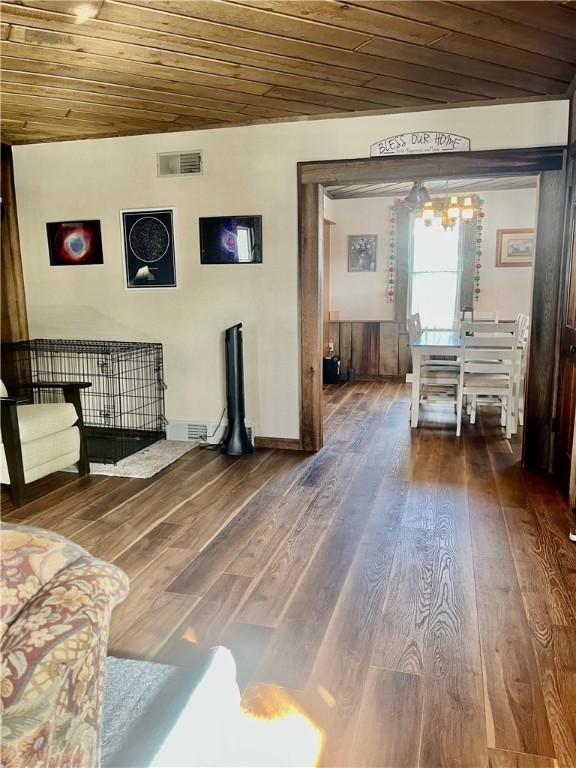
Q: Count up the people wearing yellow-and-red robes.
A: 0